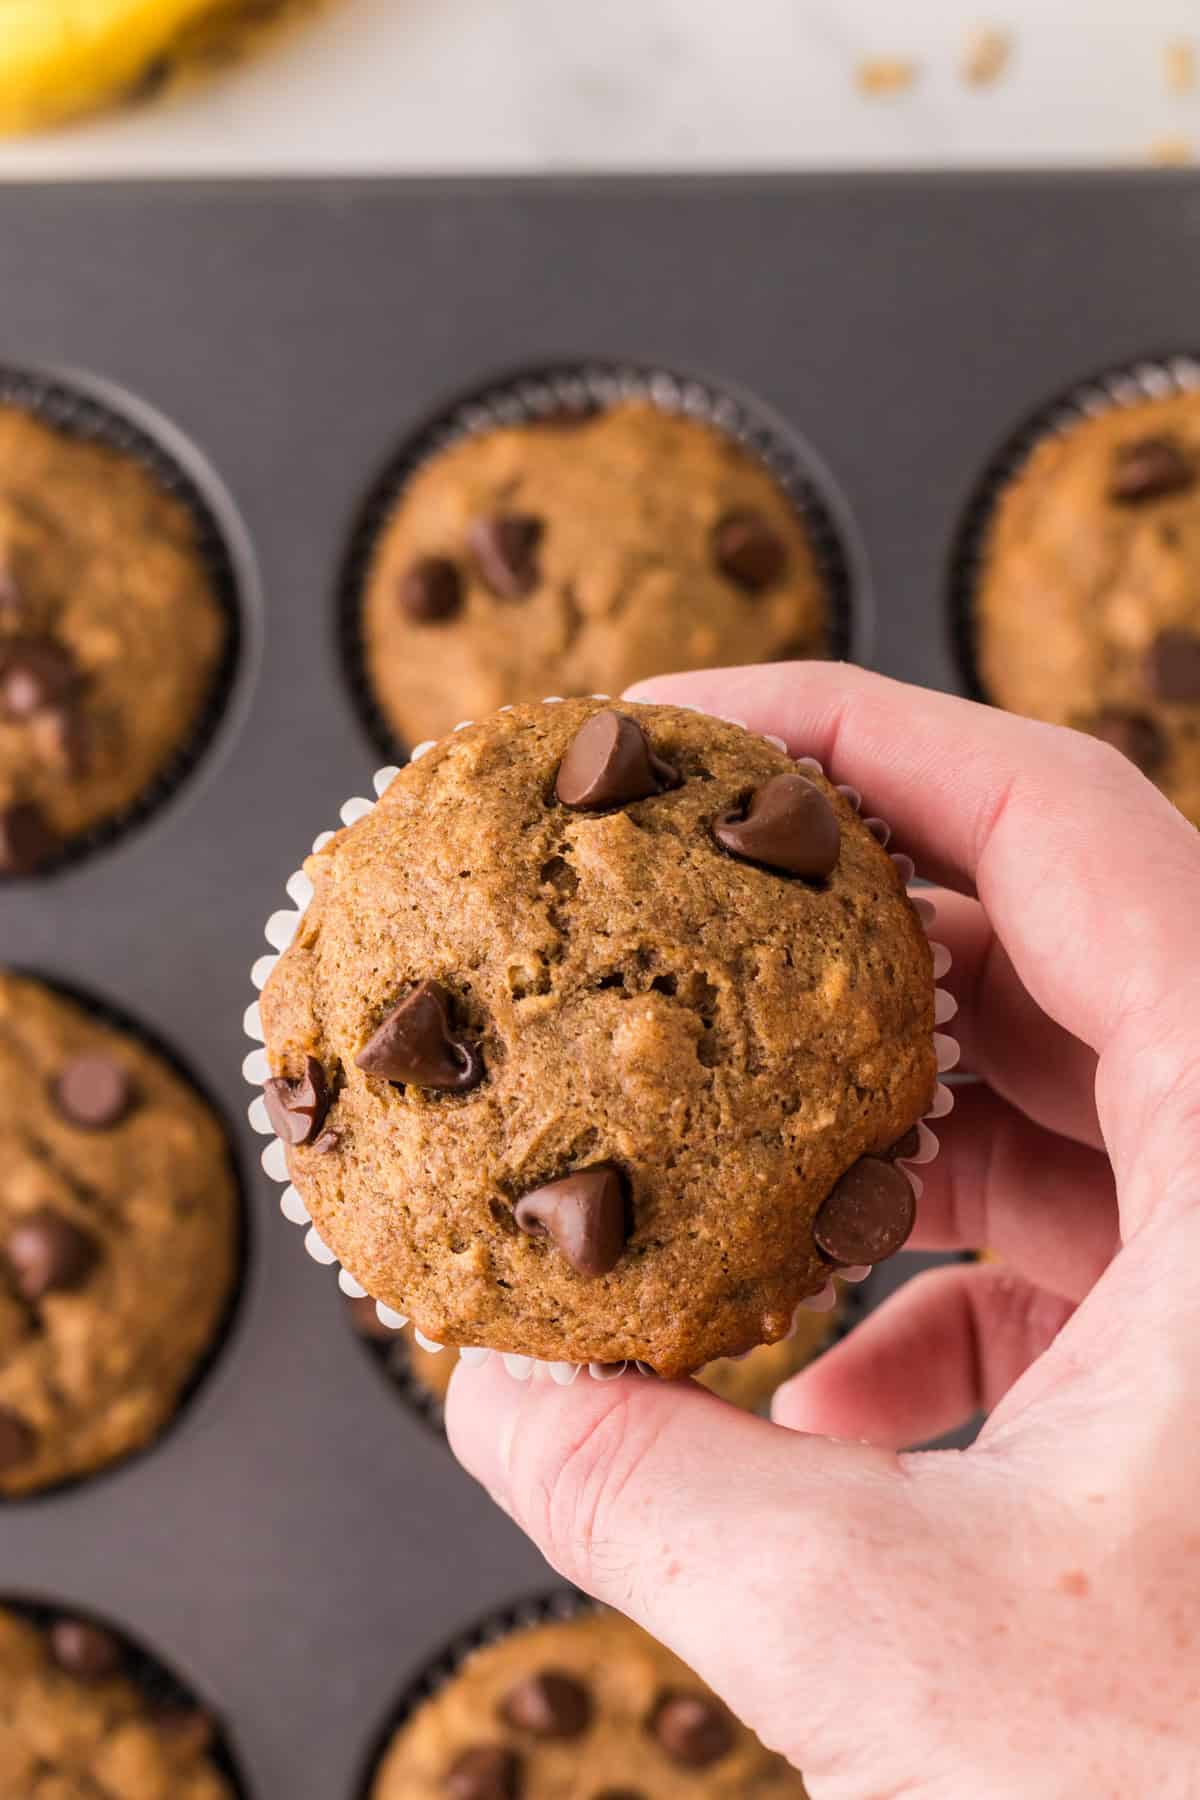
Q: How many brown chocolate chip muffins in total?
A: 8